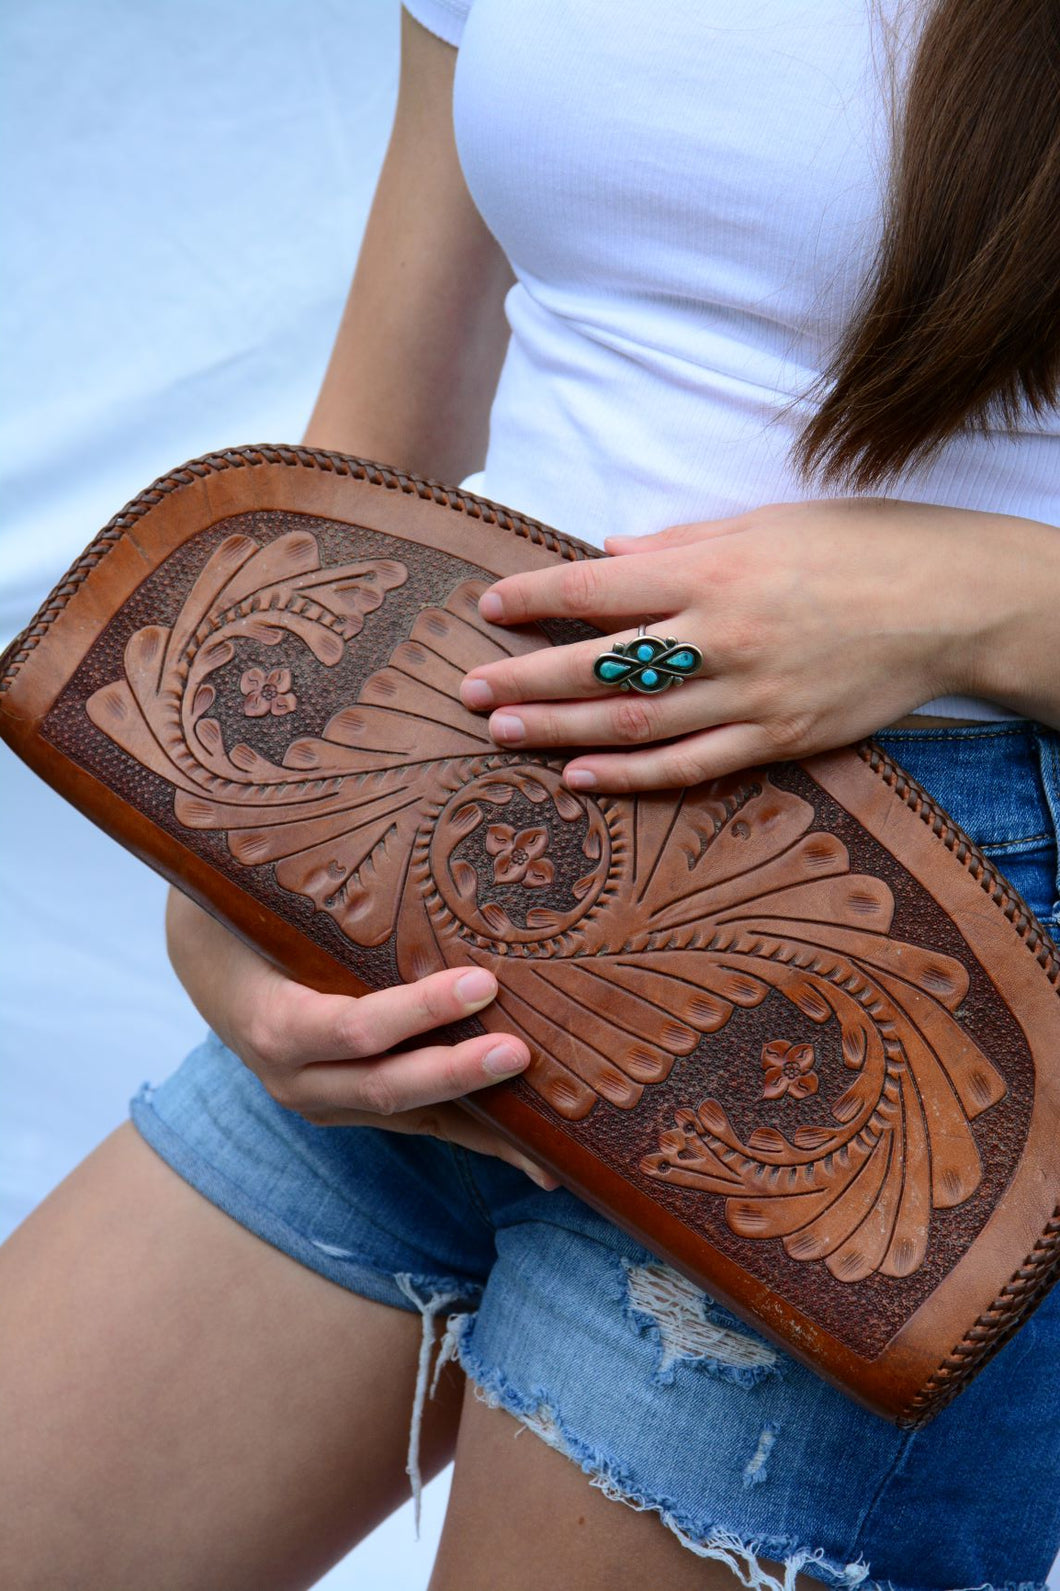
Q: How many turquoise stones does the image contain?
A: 4